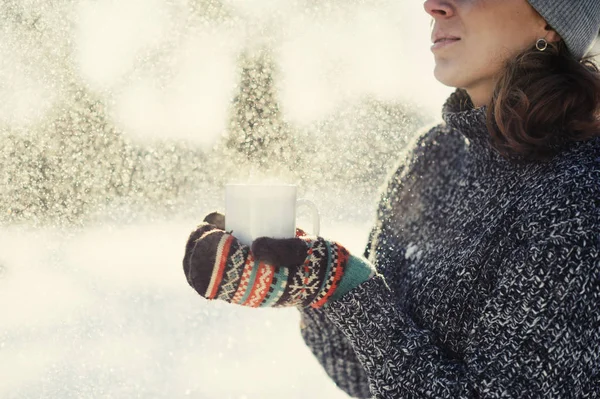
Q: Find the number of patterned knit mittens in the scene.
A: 2